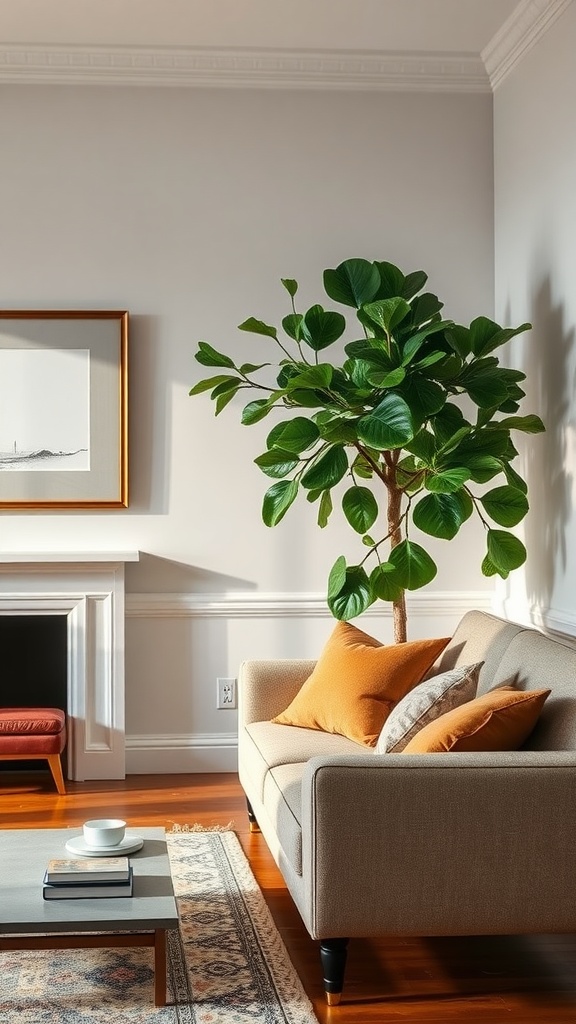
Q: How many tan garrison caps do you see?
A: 0